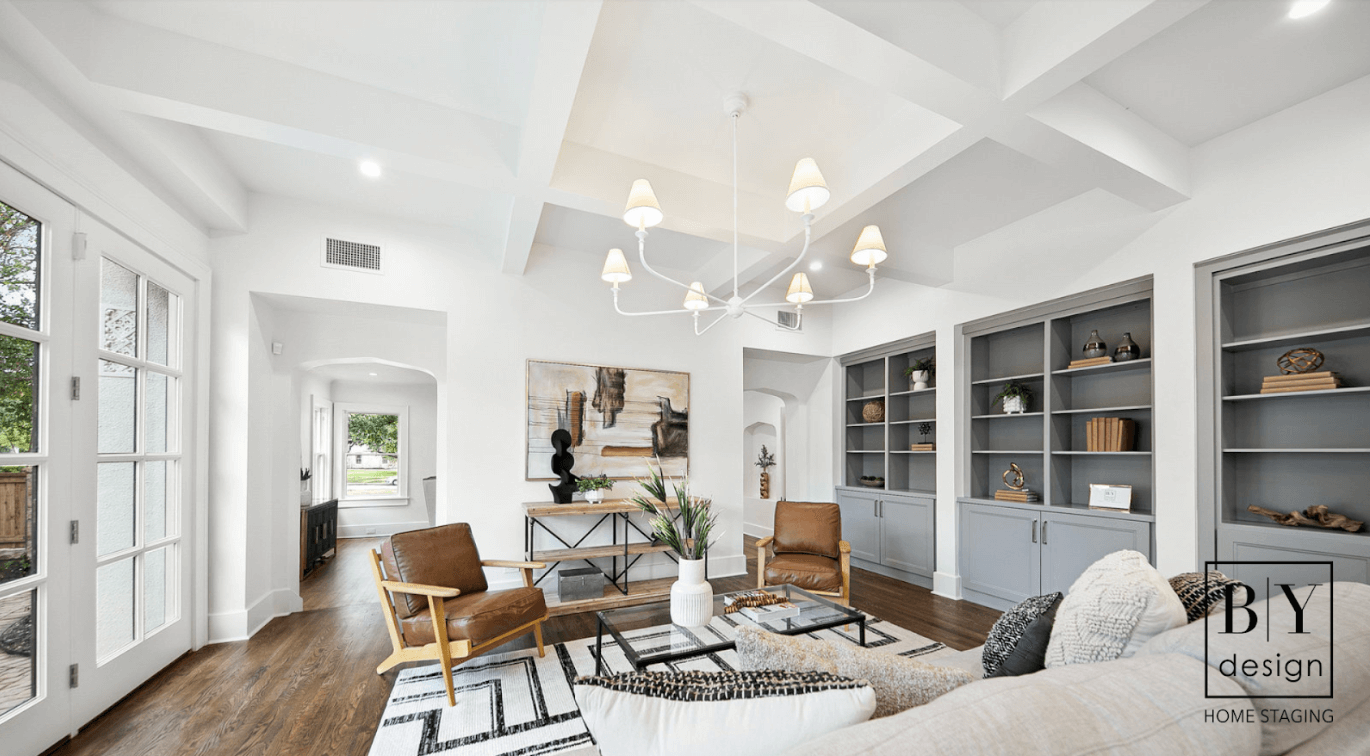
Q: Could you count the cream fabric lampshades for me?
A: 6